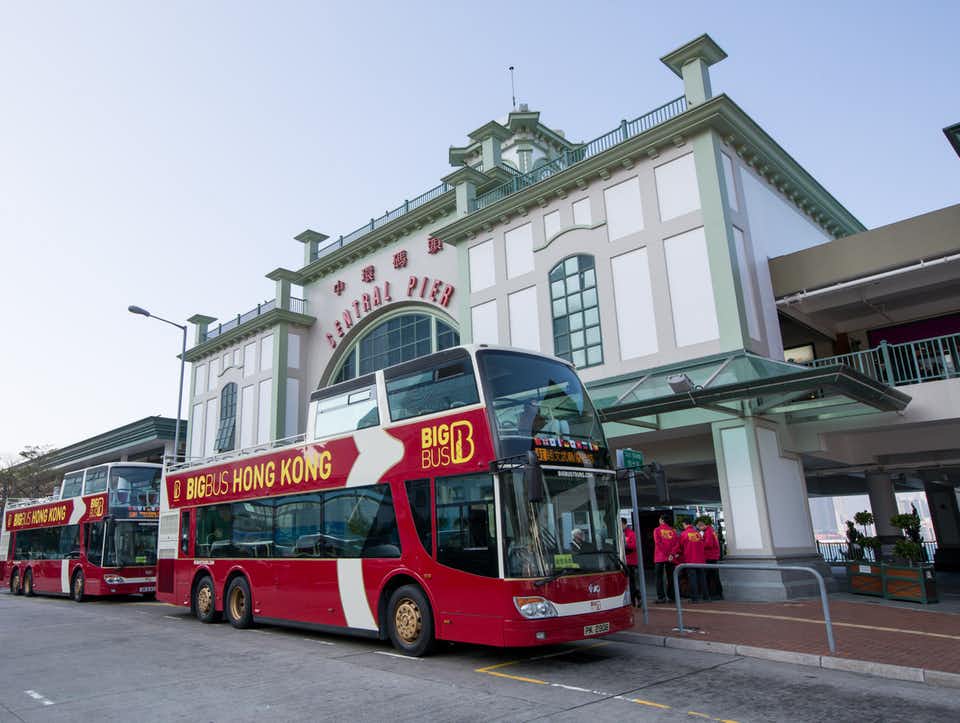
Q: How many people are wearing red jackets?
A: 4